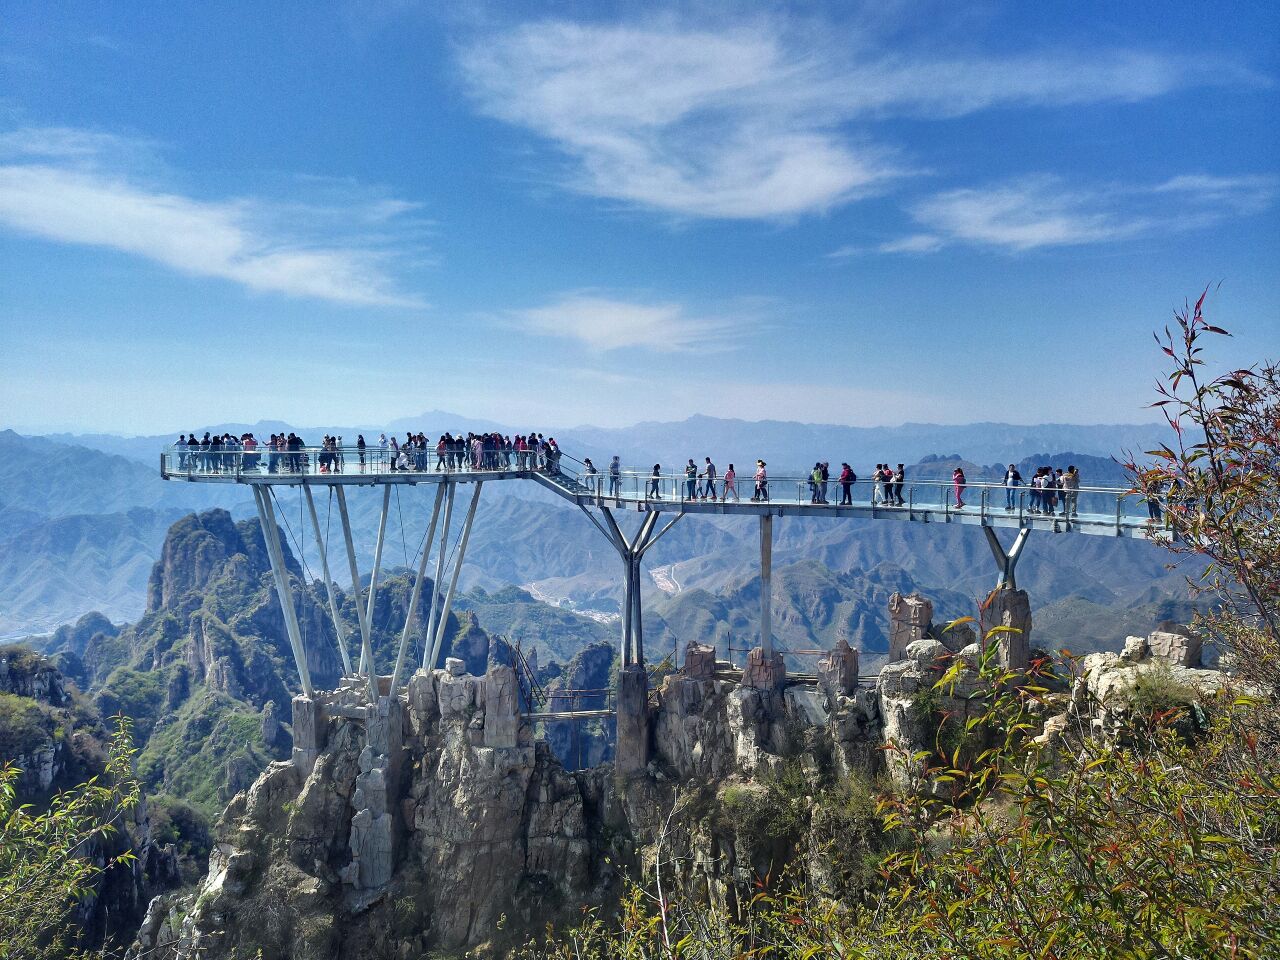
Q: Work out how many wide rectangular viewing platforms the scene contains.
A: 1